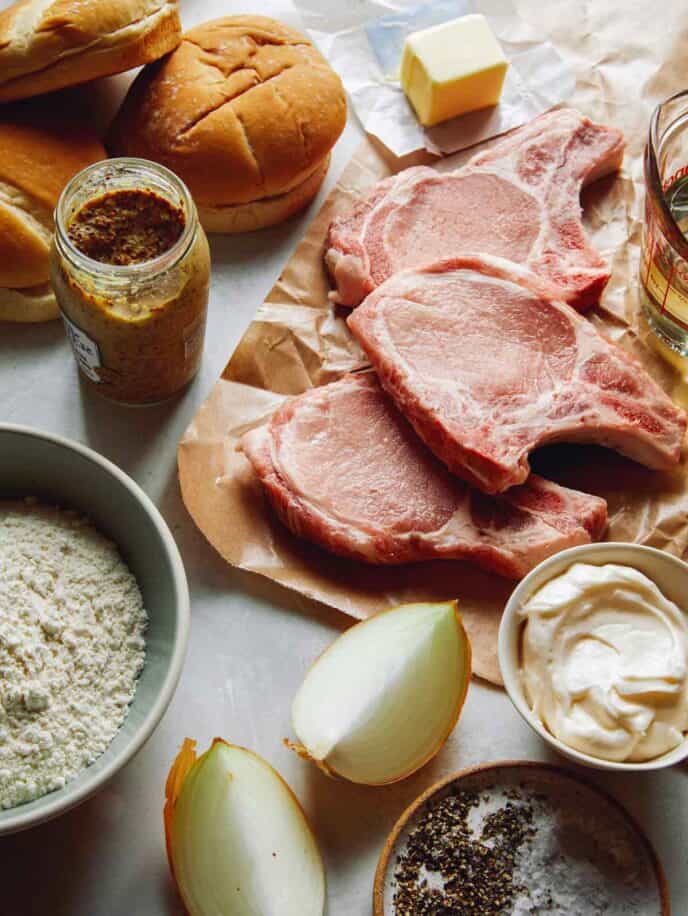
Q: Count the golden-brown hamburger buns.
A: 3